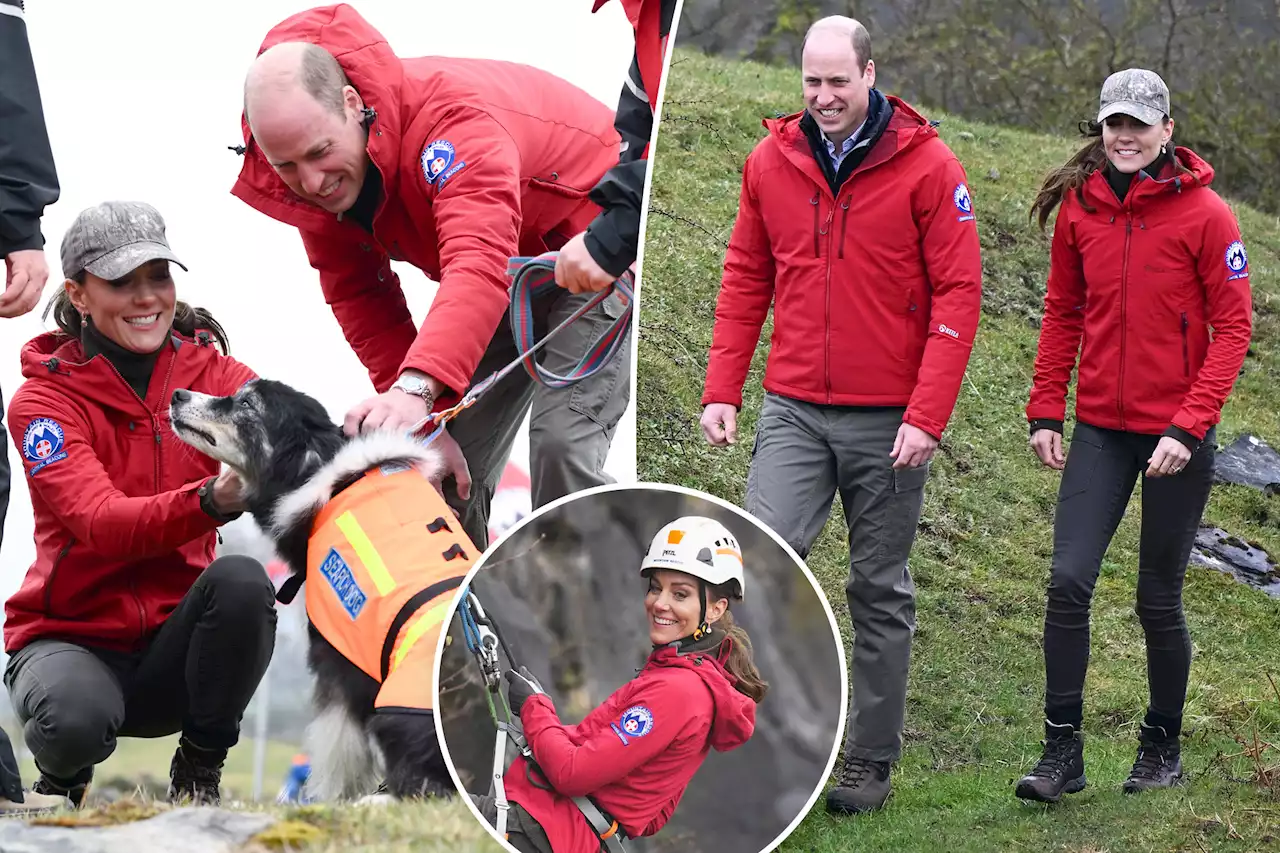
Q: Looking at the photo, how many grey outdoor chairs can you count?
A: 0